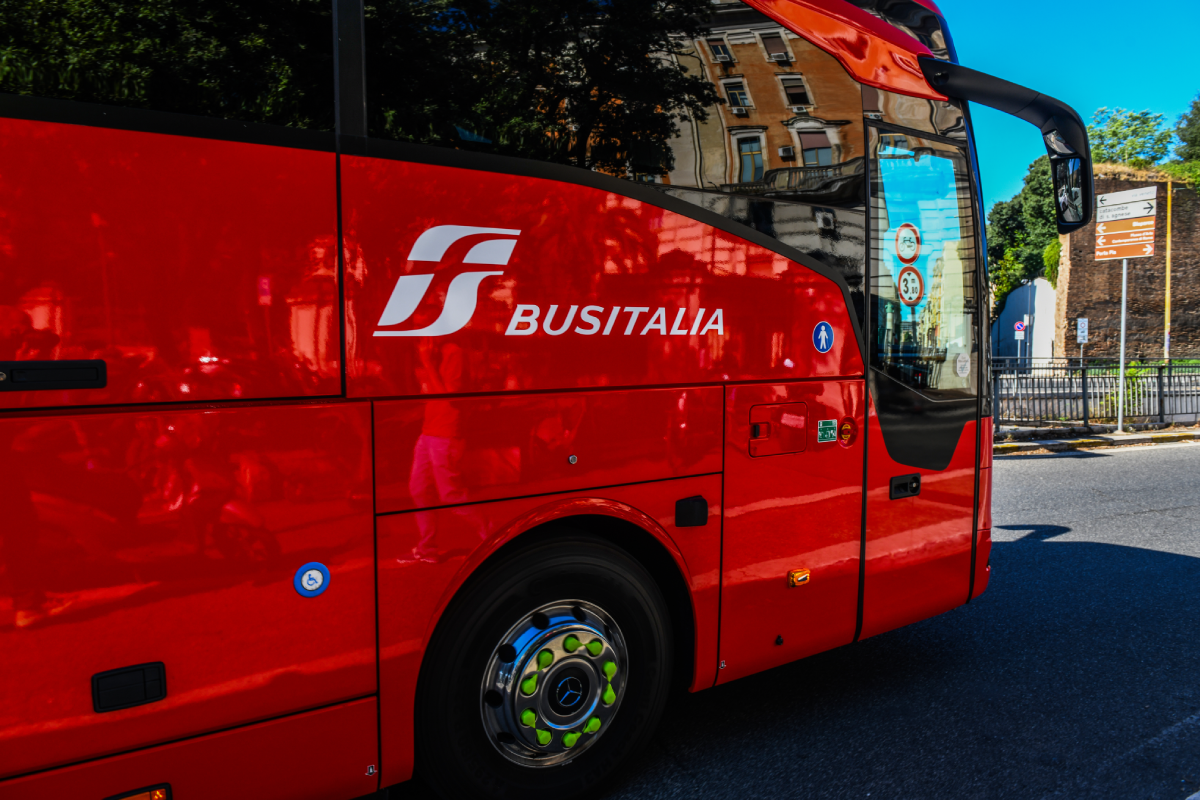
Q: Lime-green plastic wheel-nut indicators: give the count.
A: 10